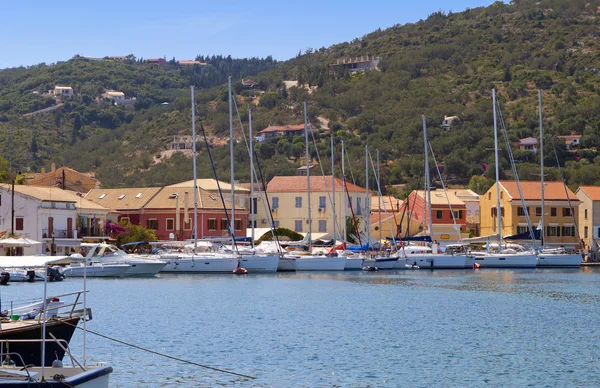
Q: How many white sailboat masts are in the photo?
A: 11